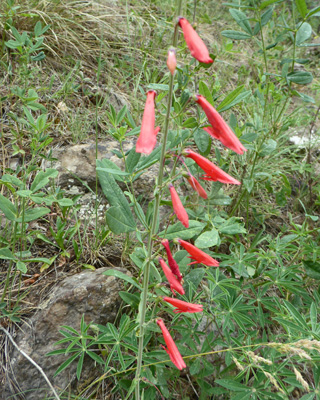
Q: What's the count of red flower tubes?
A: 11